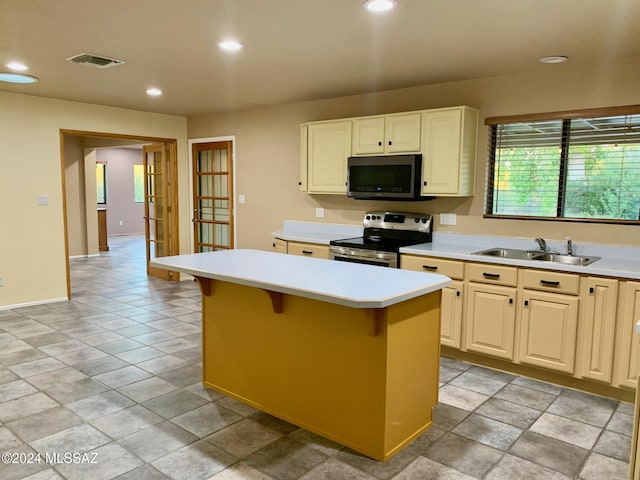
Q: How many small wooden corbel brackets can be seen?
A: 3